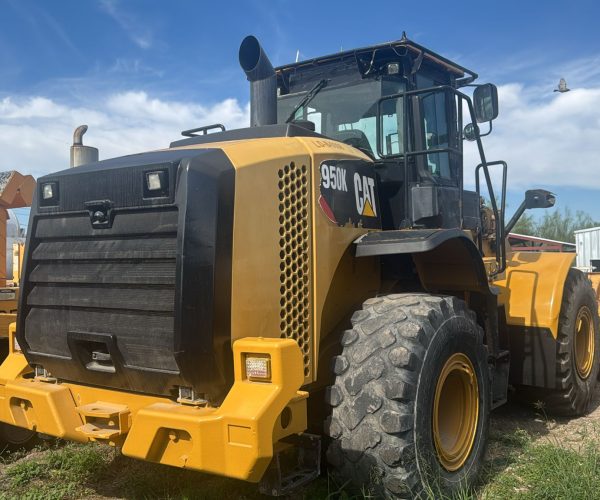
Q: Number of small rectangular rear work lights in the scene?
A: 2